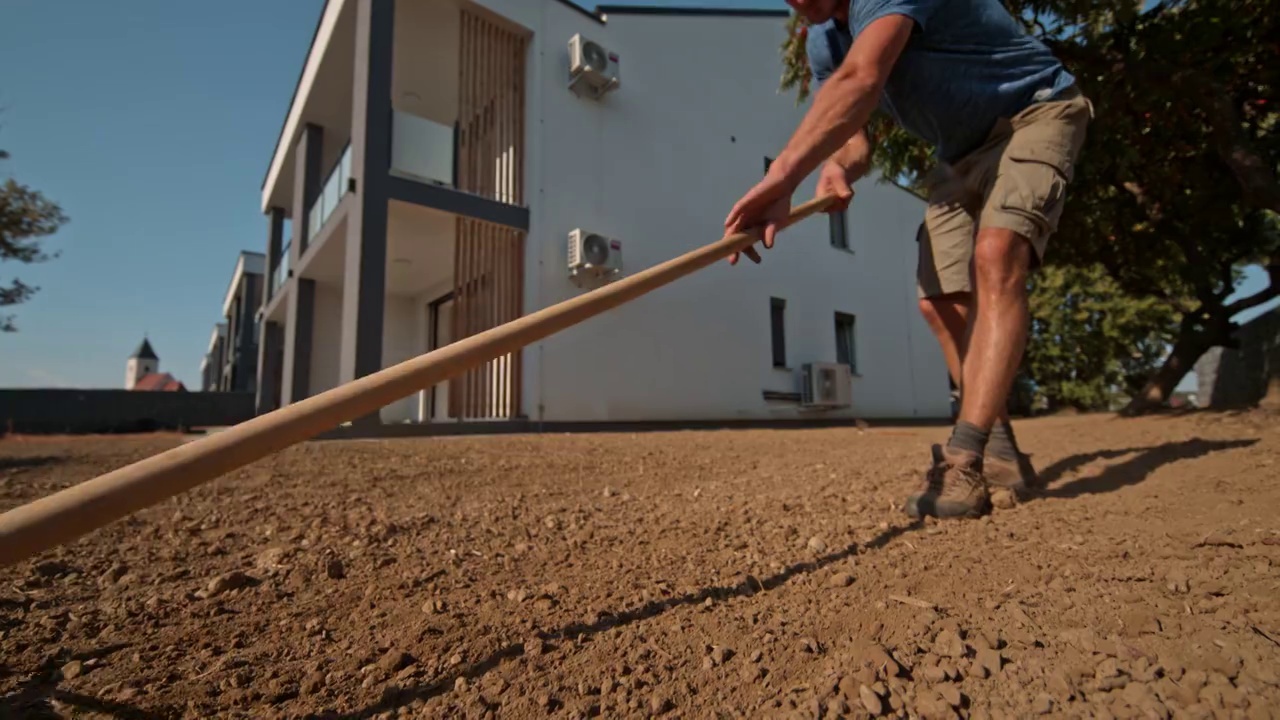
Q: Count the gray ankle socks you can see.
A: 2